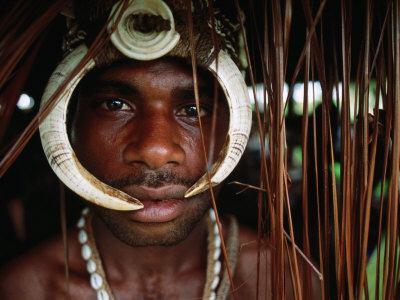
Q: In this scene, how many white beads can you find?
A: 14